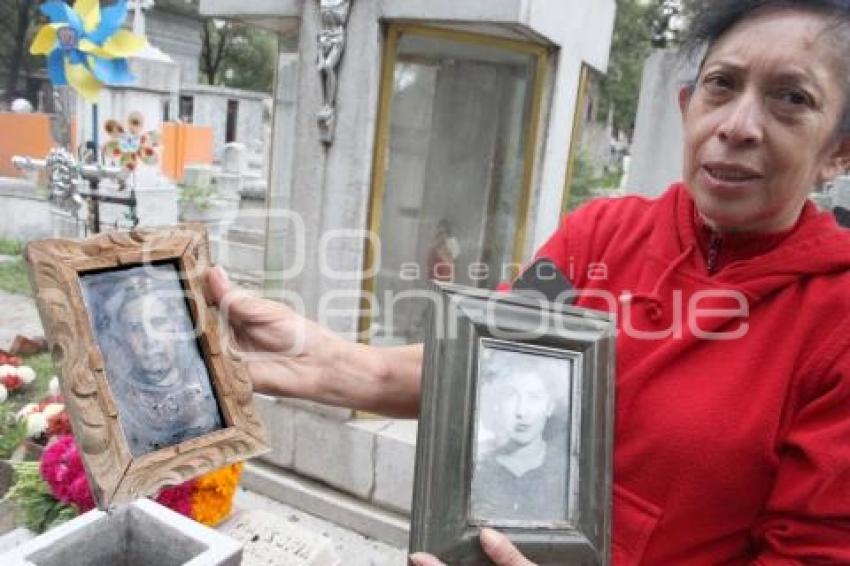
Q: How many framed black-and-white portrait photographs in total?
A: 2